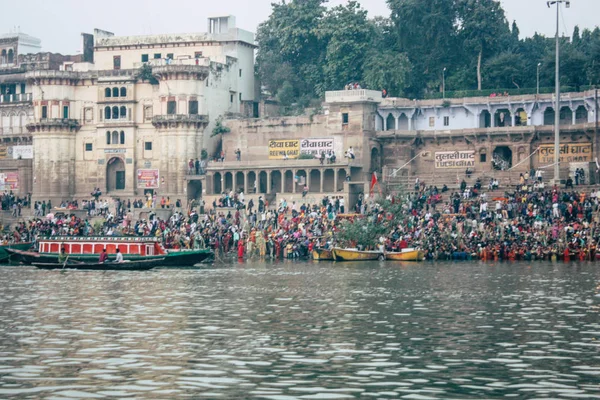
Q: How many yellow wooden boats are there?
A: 3